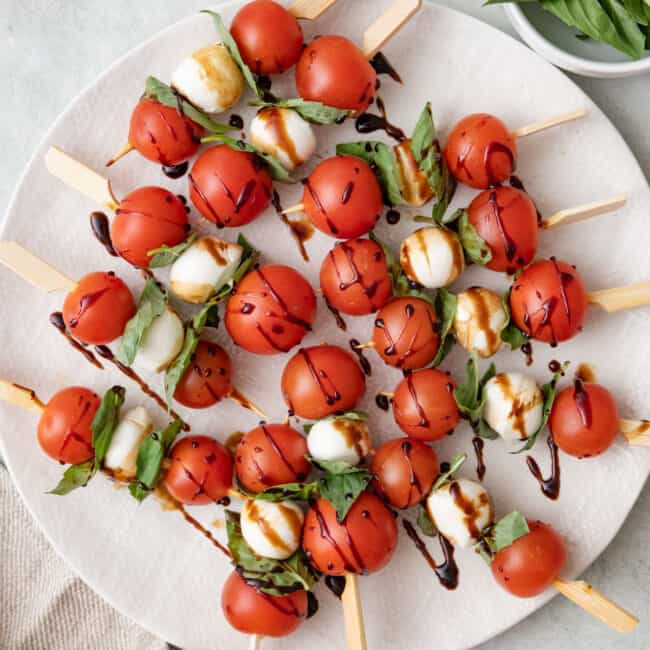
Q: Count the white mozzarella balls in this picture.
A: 12